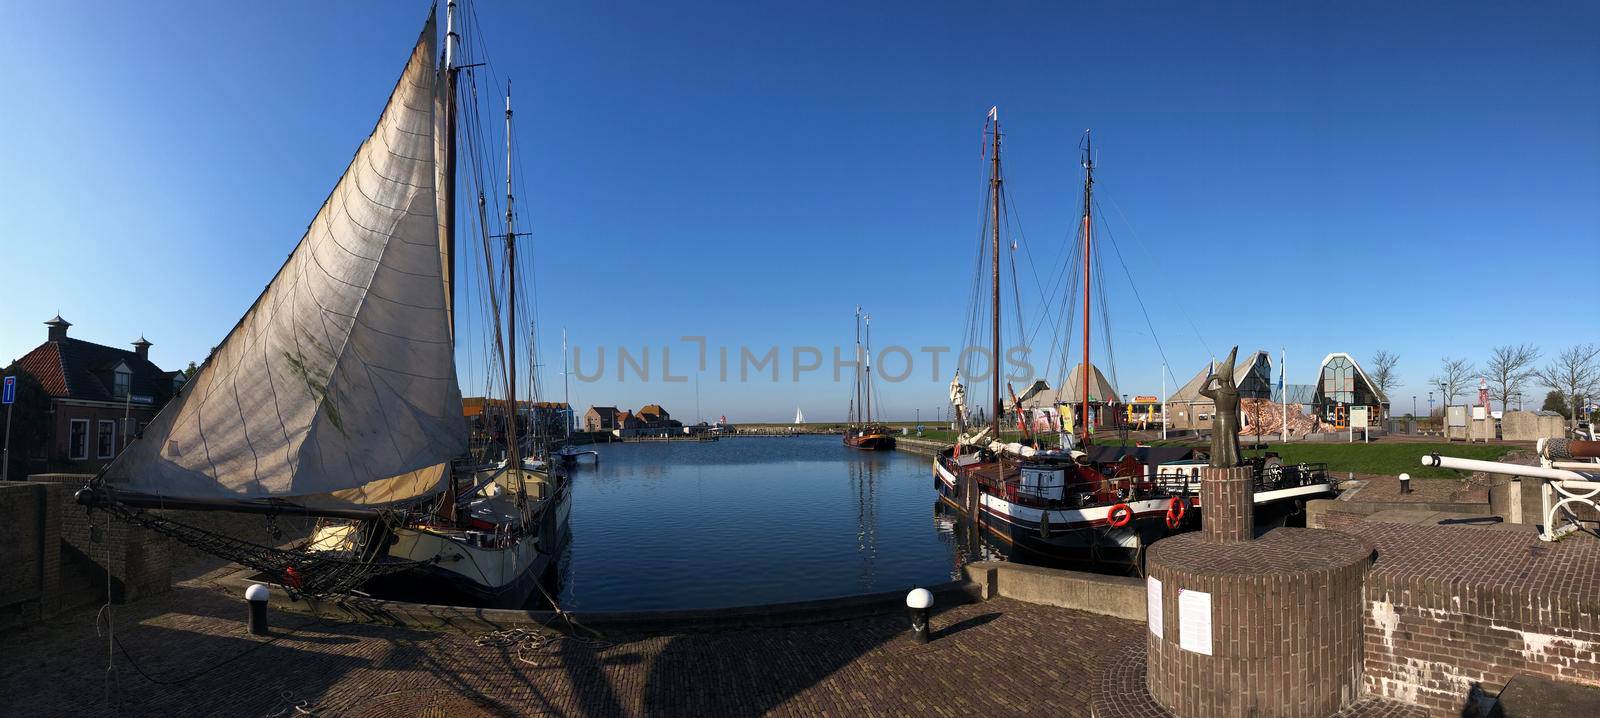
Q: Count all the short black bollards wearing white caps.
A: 3